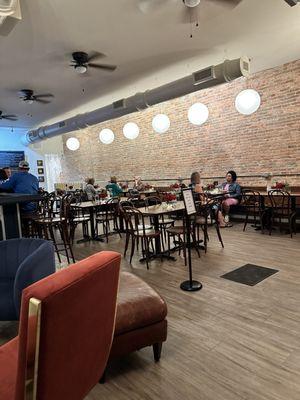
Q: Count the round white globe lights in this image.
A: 6